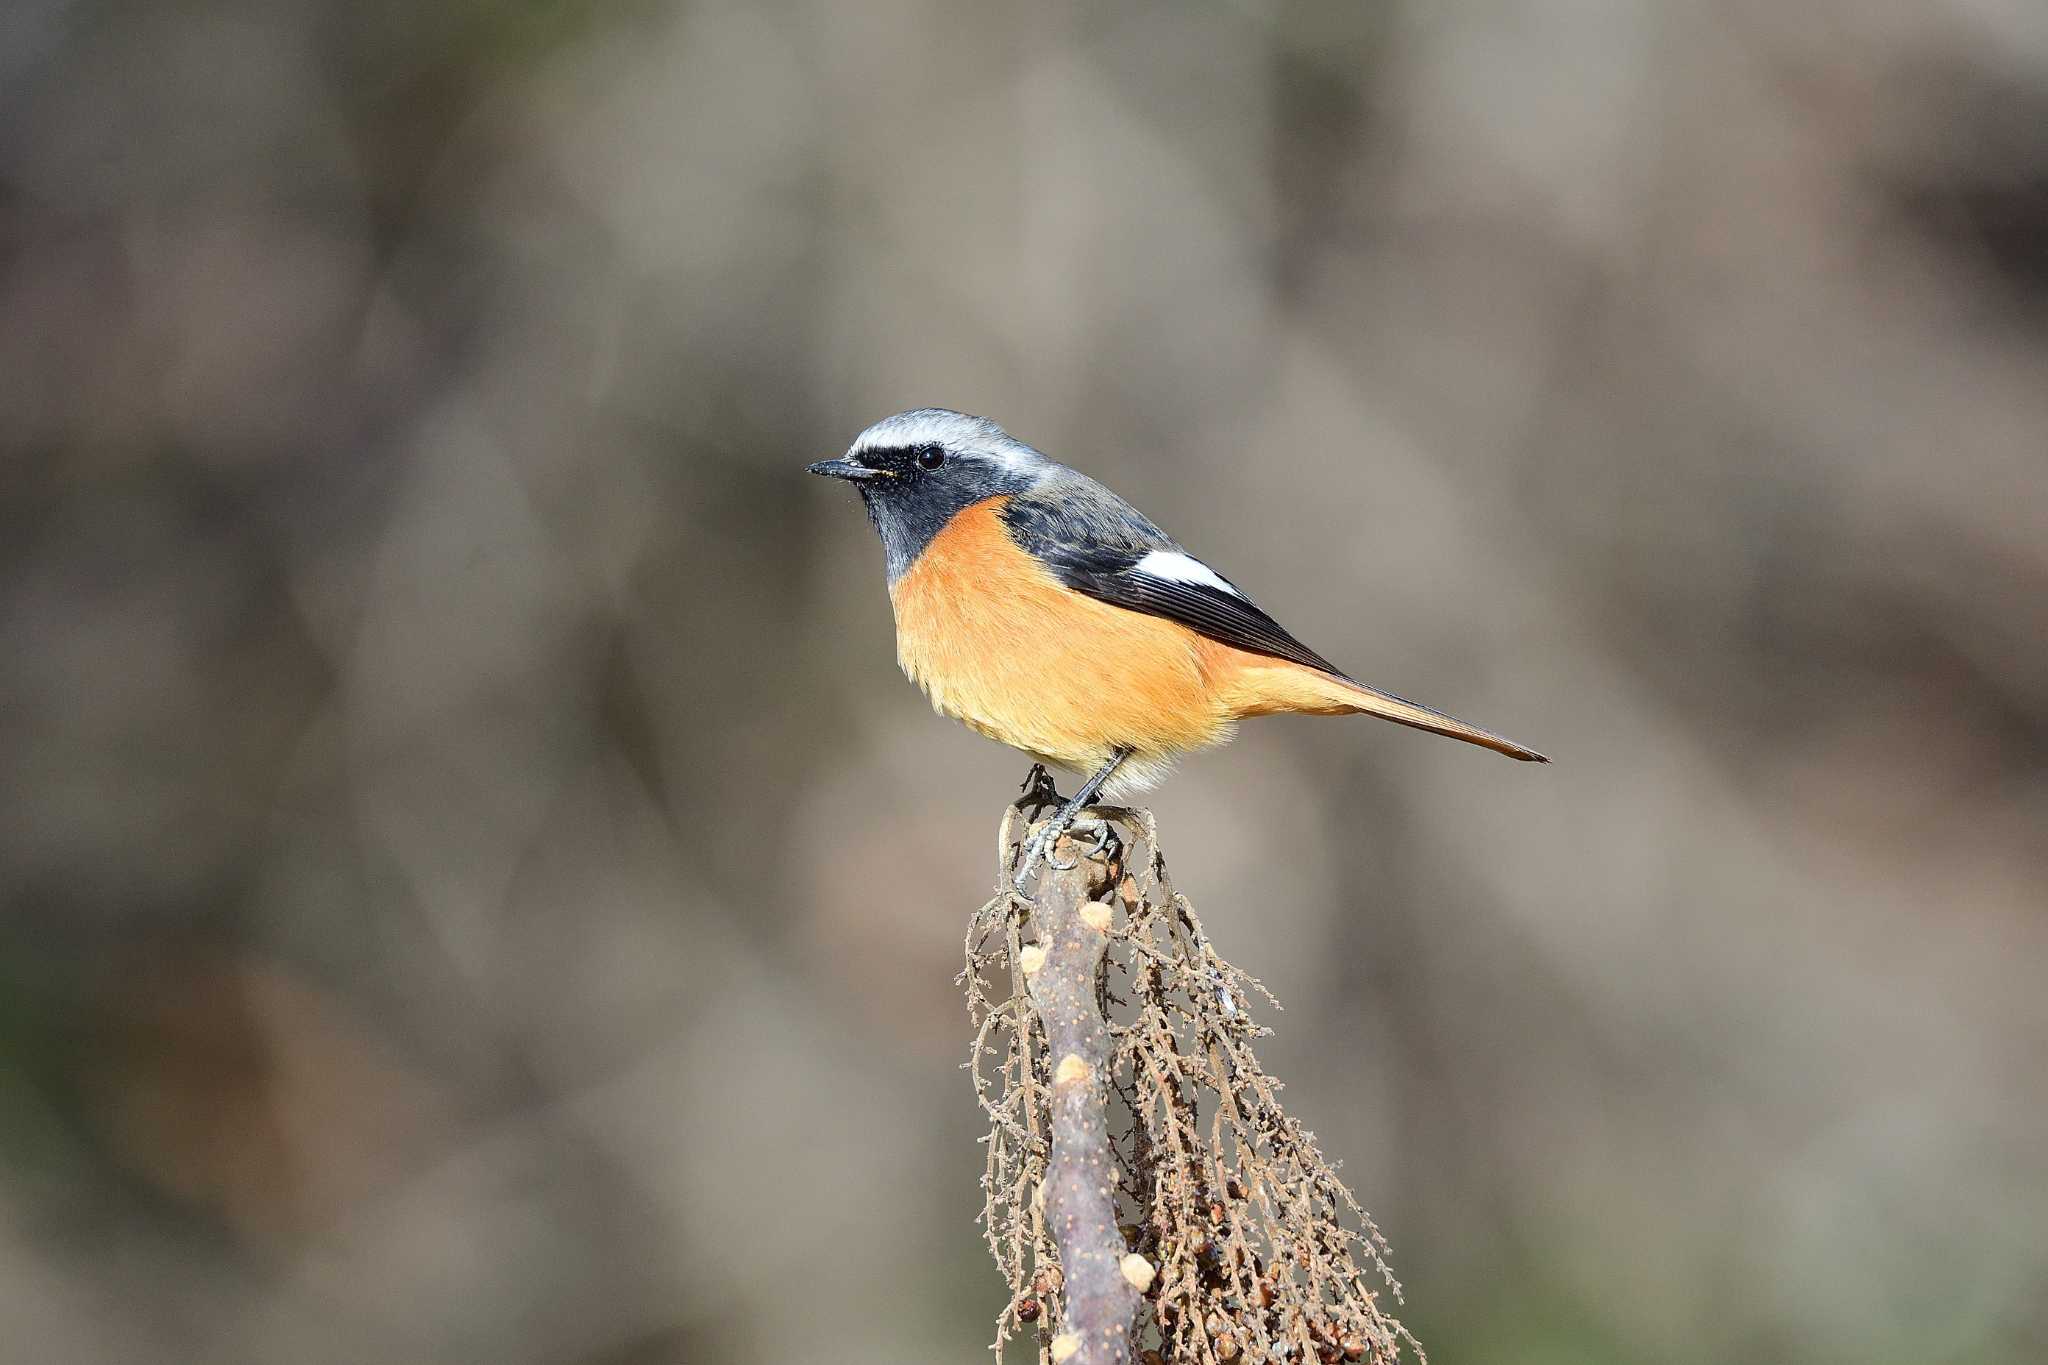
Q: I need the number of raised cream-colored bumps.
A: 5